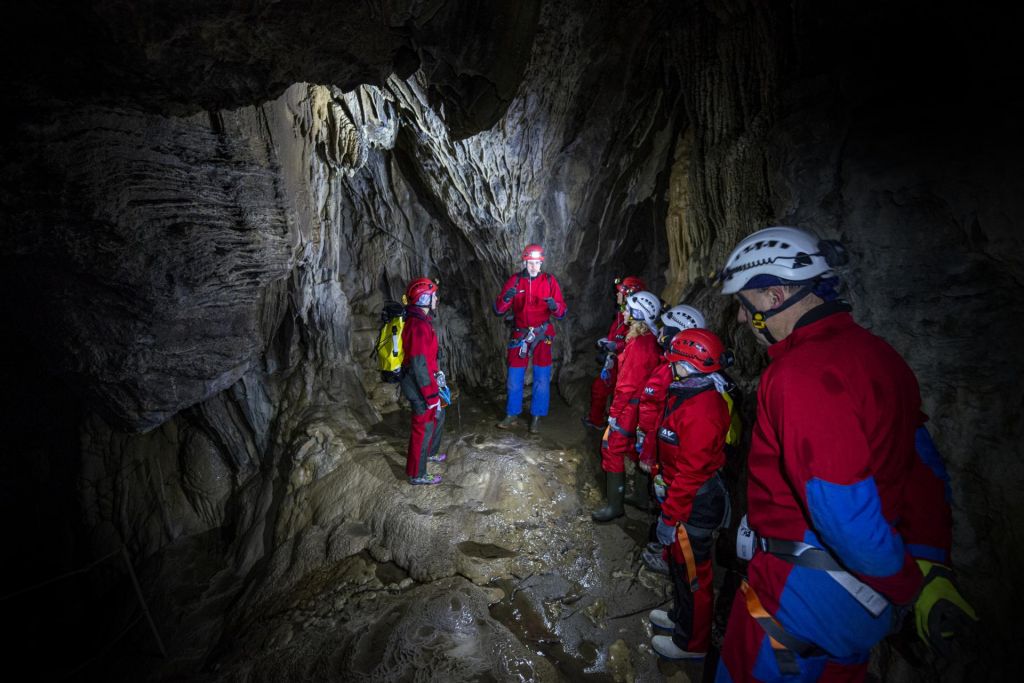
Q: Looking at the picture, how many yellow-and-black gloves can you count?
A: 1